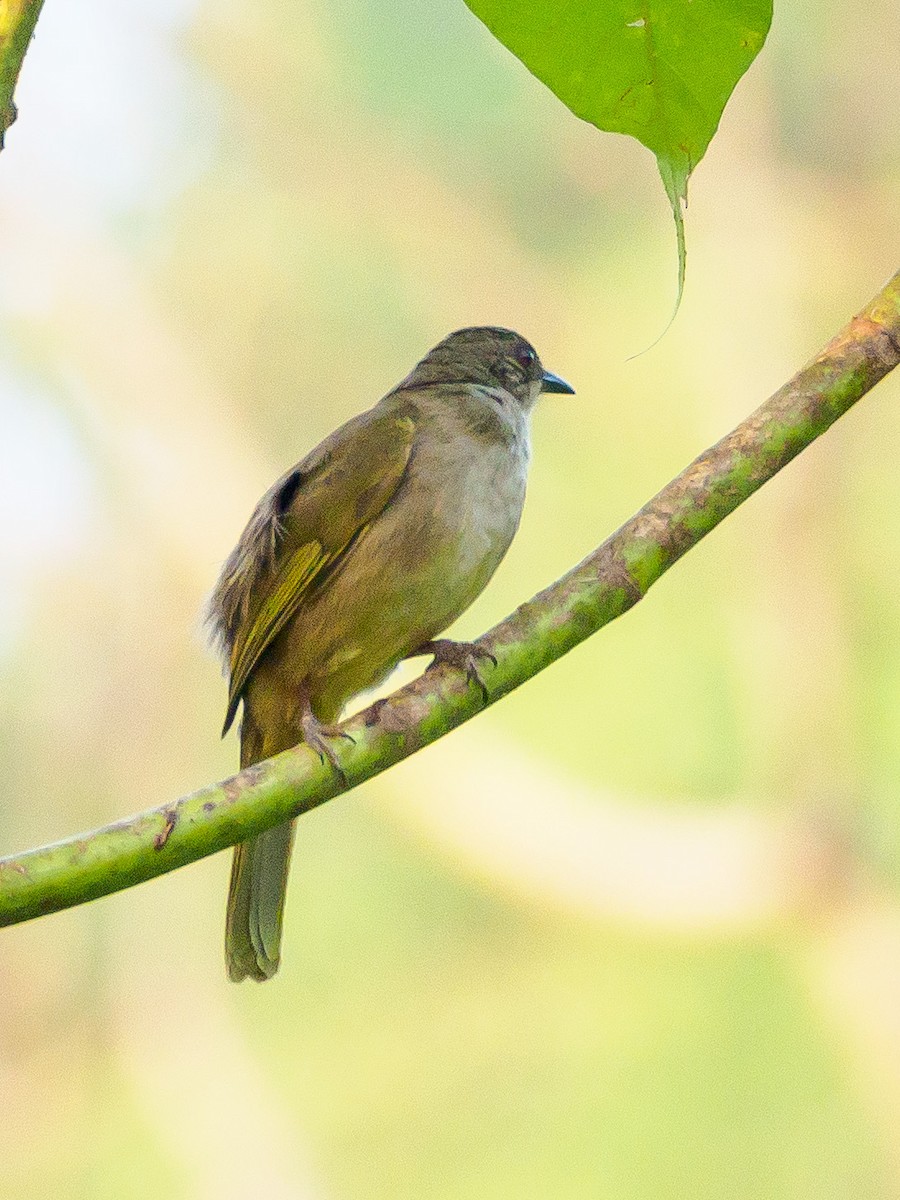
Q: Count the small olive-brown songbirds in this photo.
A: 1